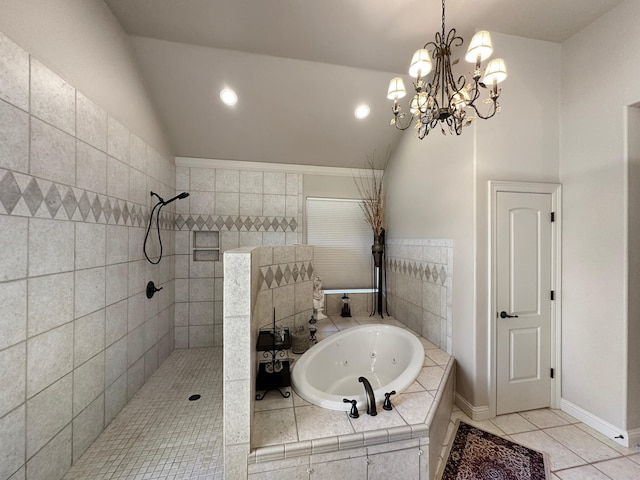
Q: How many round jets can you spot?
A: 3